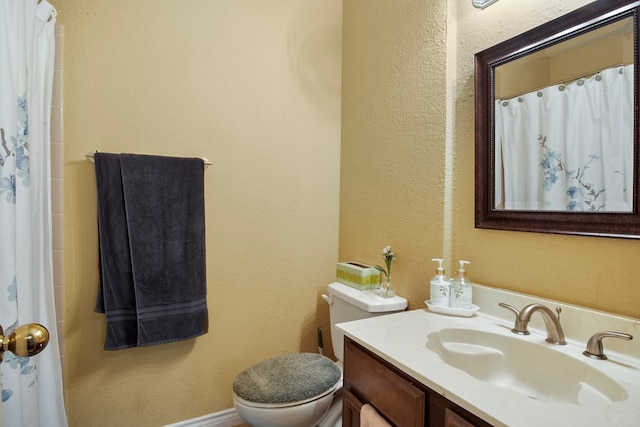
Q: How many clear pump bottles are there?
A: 2